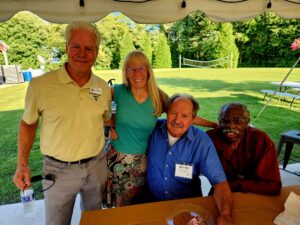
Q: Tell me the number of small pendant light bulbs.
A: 3